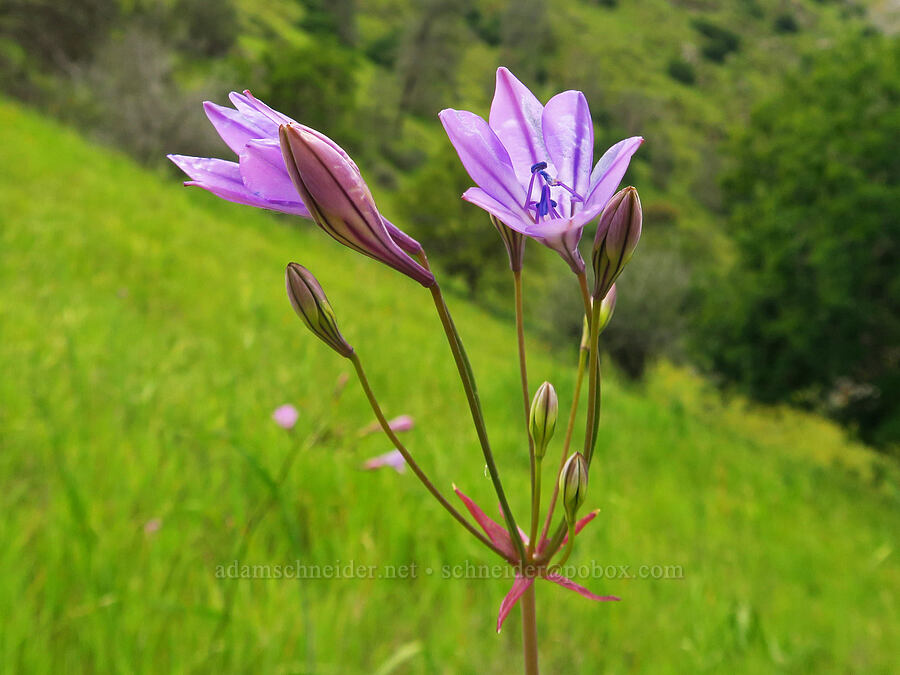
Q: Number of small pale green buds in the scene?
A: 2